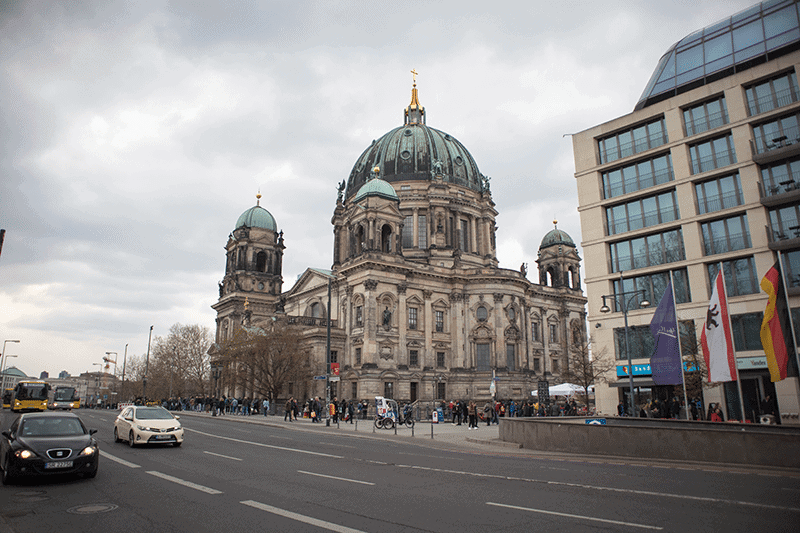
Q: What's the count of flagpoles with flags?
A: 3